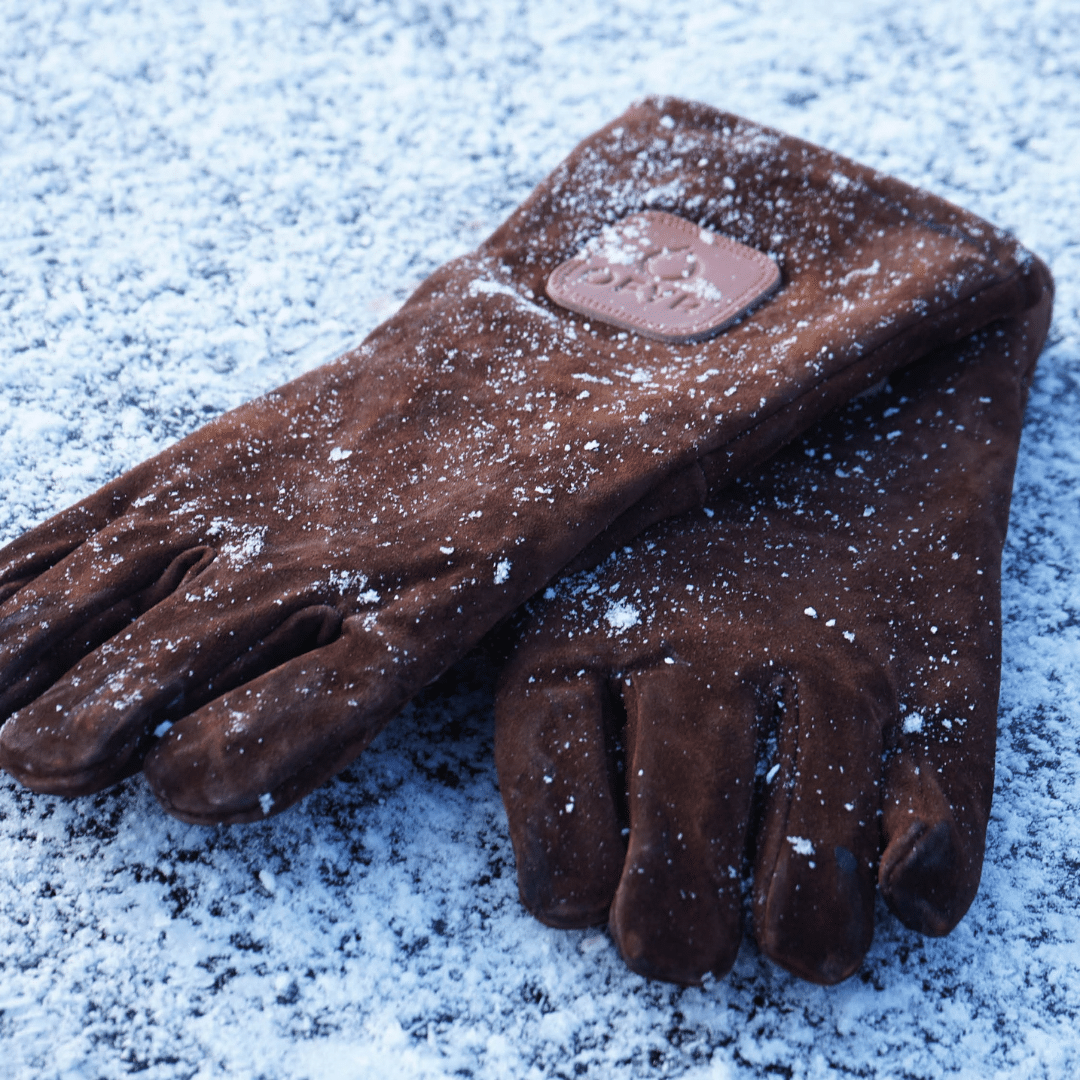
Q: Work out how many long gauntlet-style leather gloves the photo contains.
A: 2